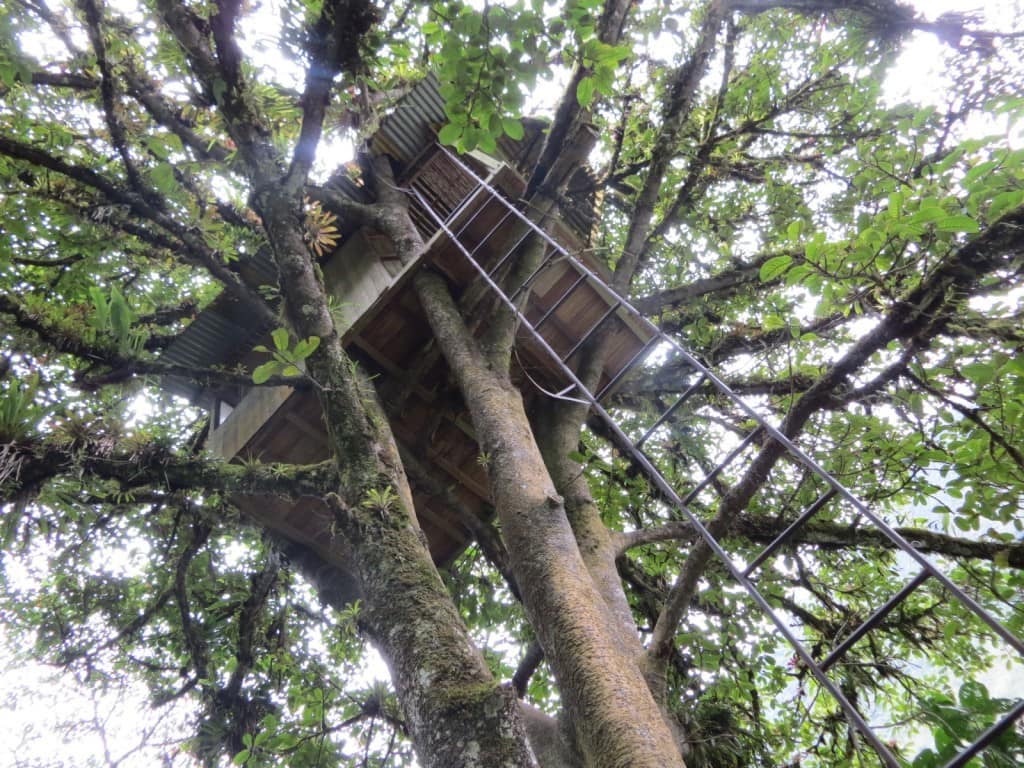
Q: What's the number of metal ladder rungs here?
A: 13